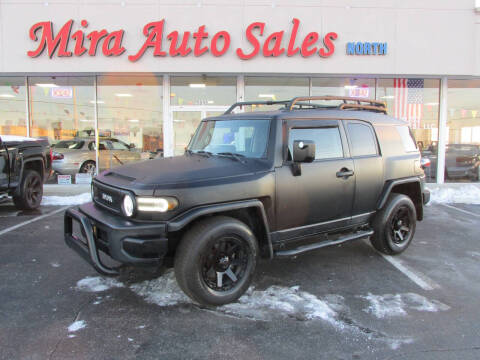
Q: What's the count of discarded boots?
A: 0